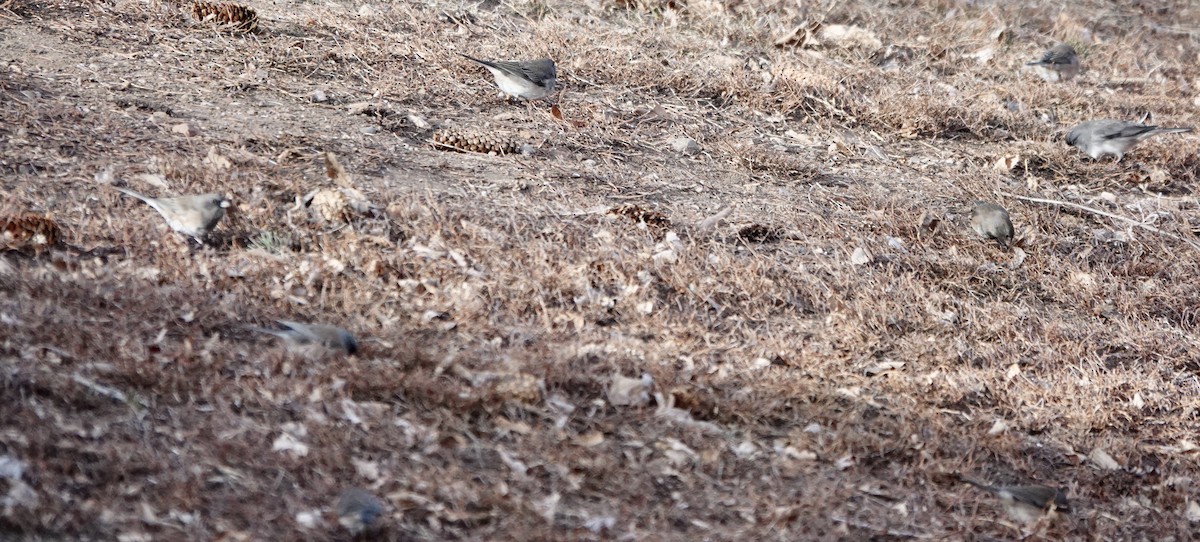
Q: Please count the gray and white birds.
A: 8